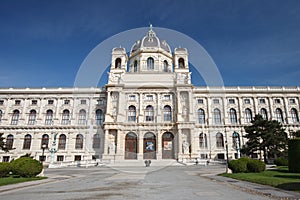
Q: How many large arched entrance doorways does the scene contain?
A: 3